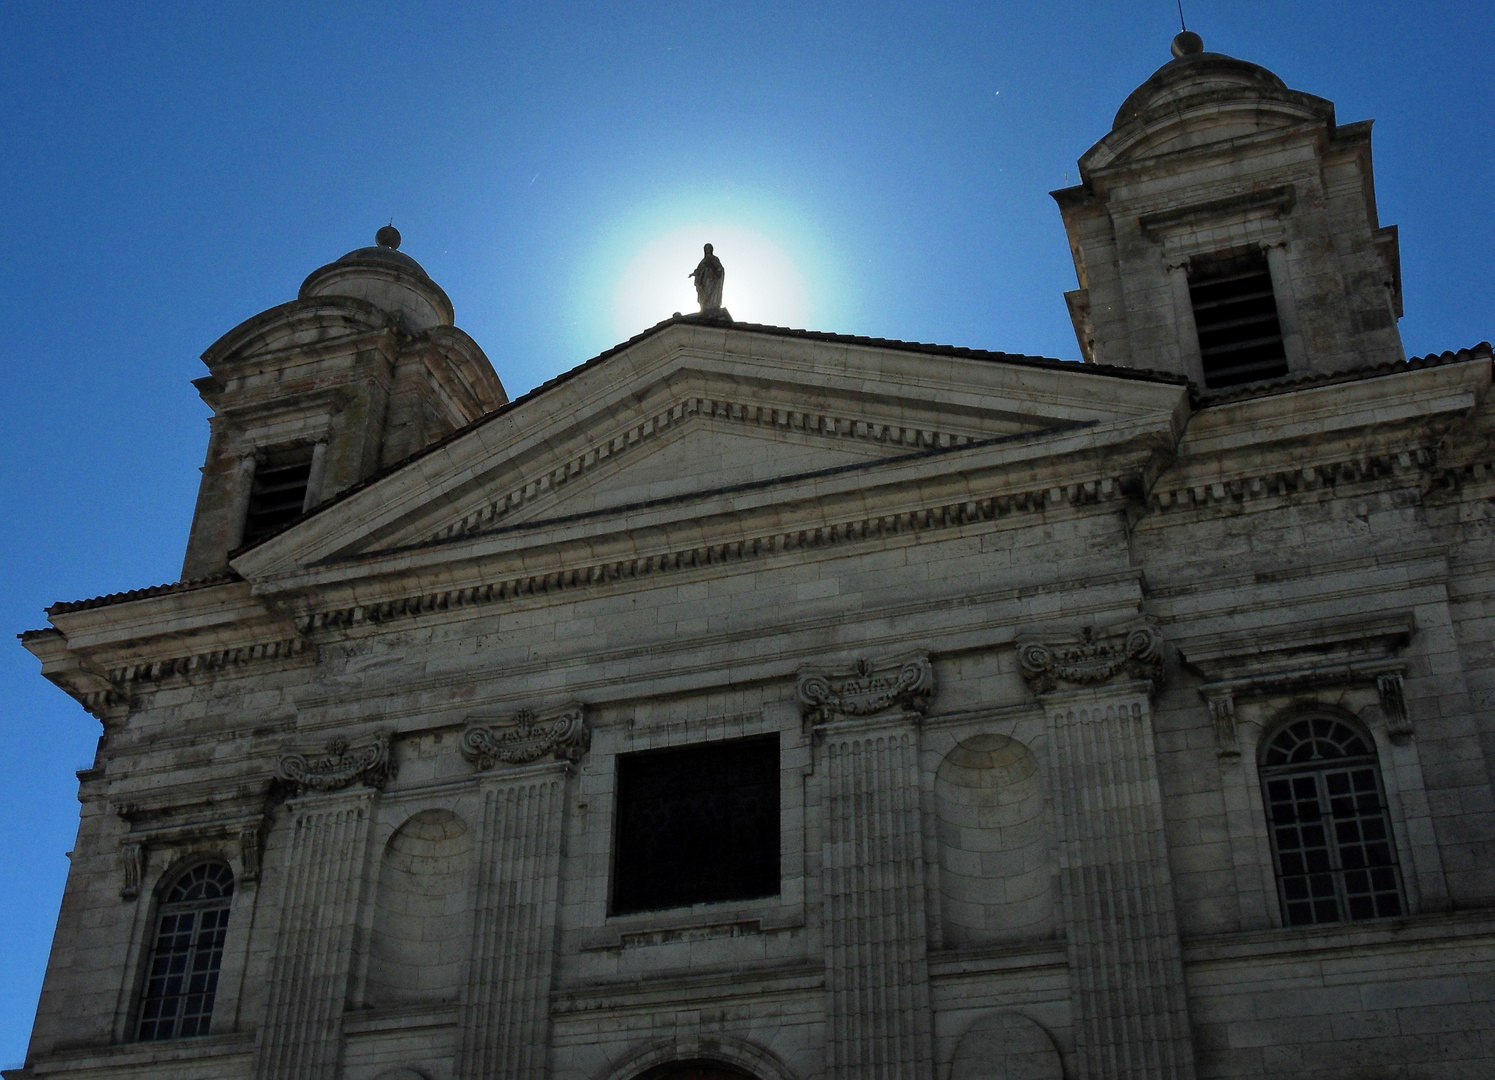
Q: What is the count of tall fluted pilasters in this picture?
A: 4